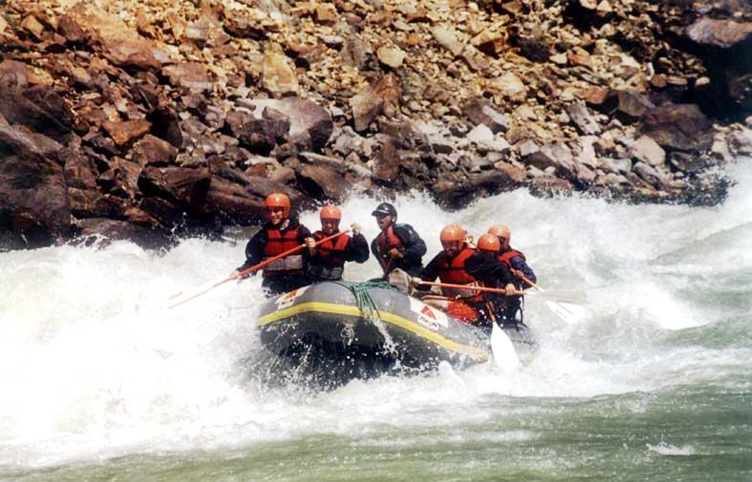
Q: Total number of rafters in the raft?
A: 6